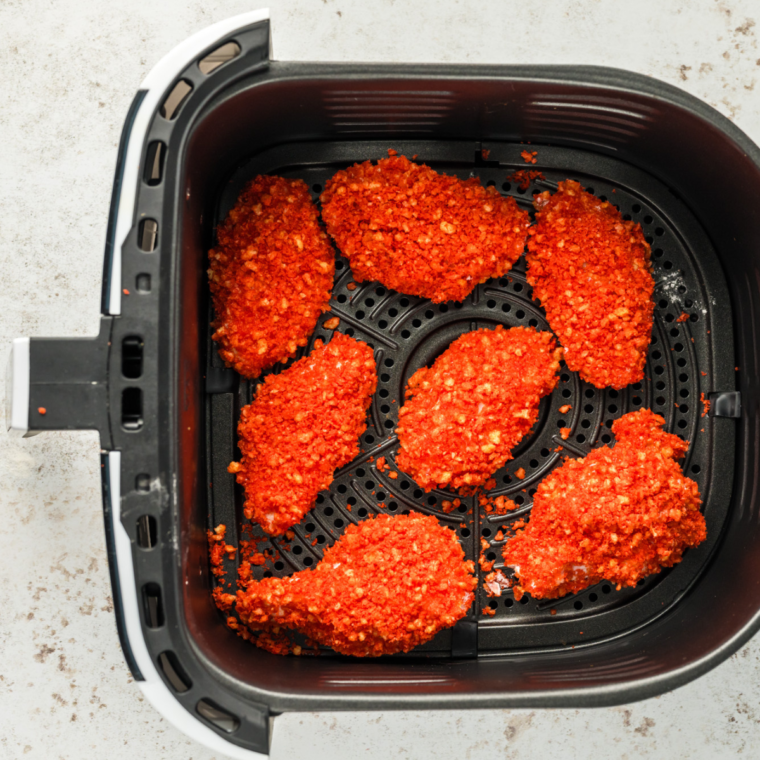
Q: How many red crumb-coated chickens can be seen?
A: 7